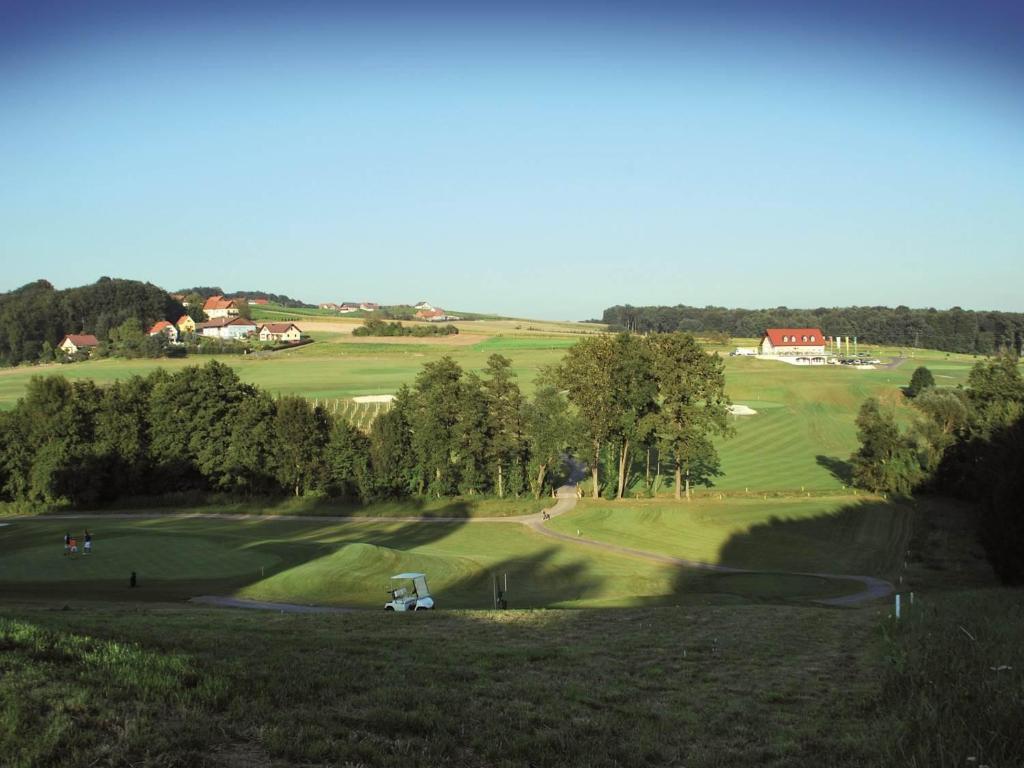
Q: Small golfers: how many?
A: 3